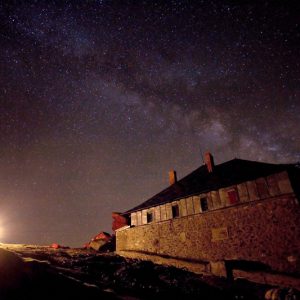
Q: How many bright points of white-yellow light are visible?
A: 1